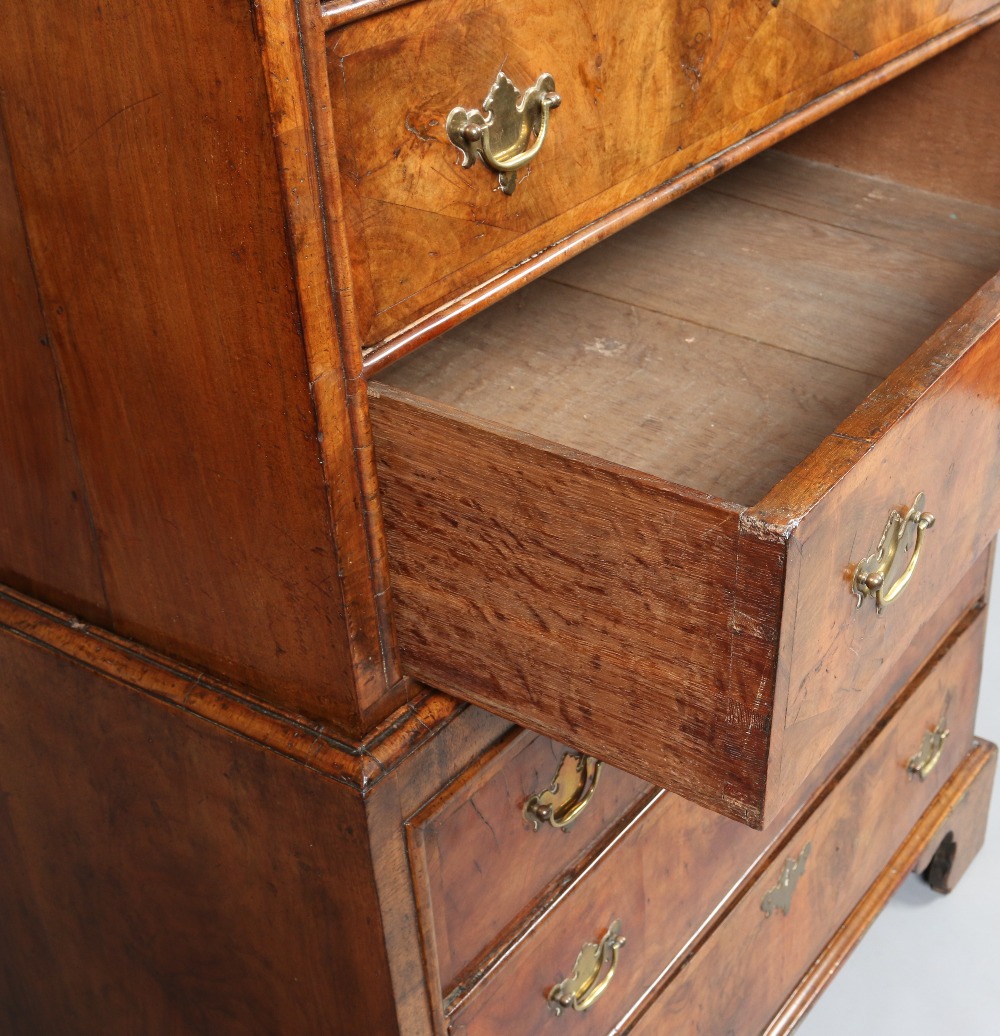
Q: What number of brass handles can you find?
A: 5